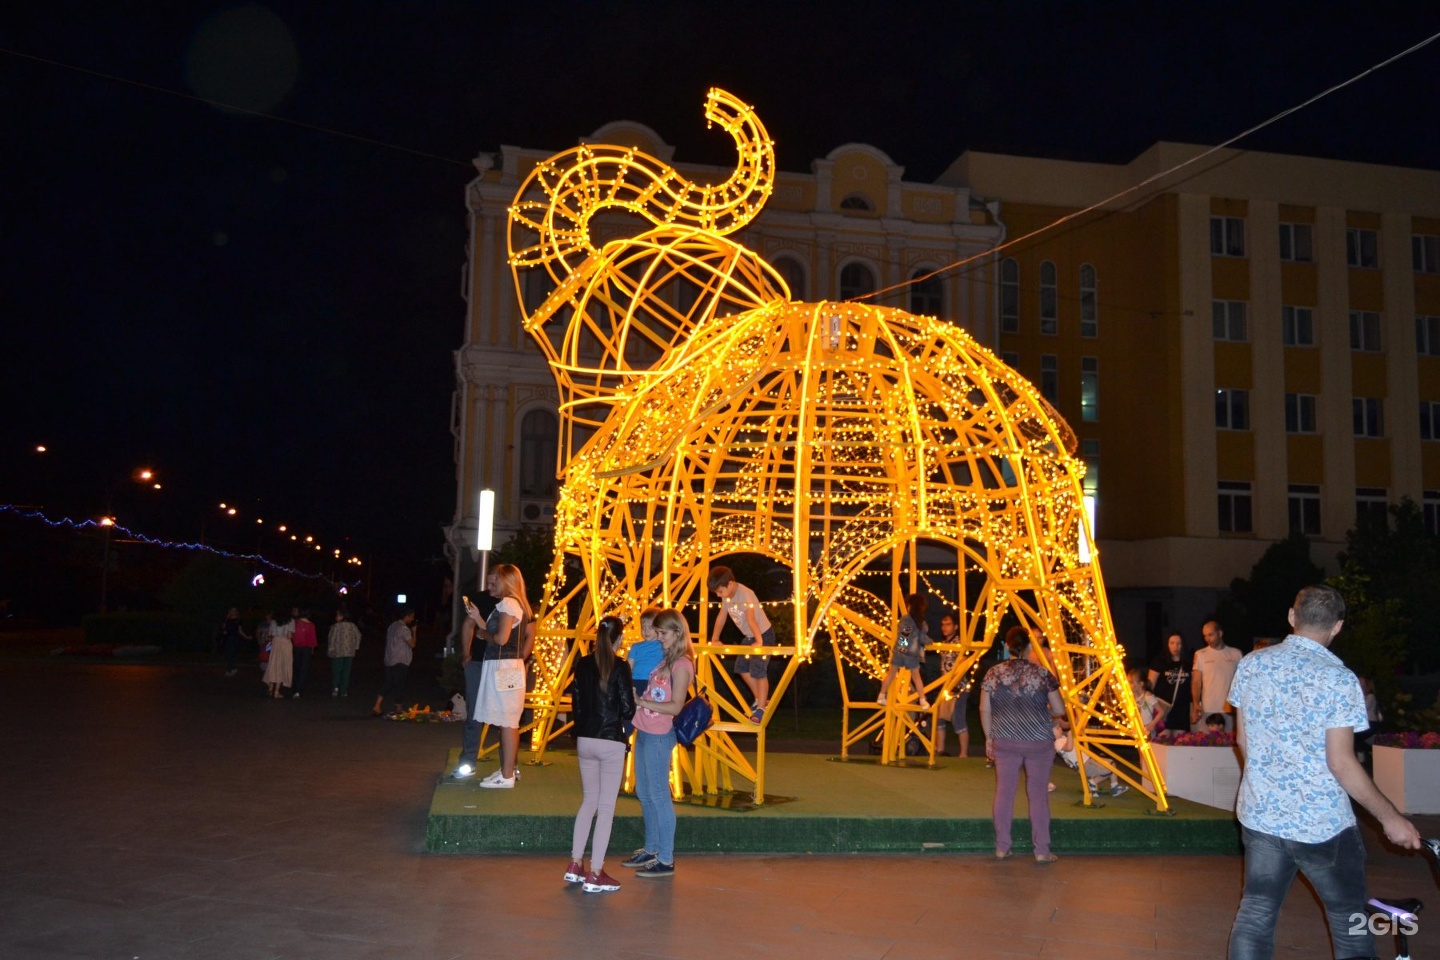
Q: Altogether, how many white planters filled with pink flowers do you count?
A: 2